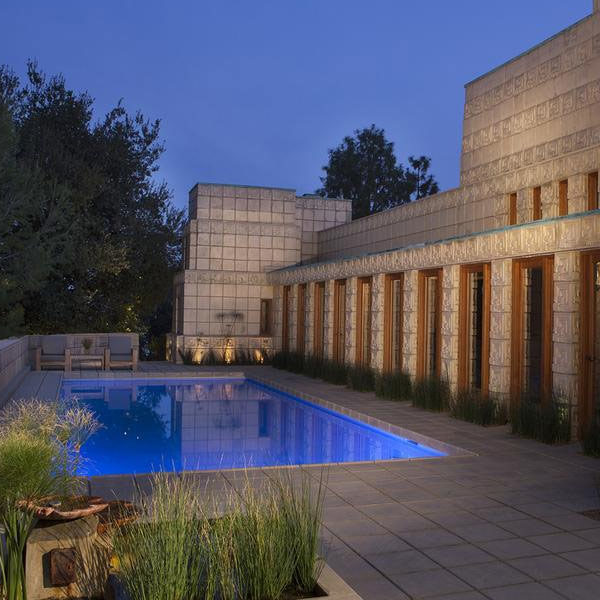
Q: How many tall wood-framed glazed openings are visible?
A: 10